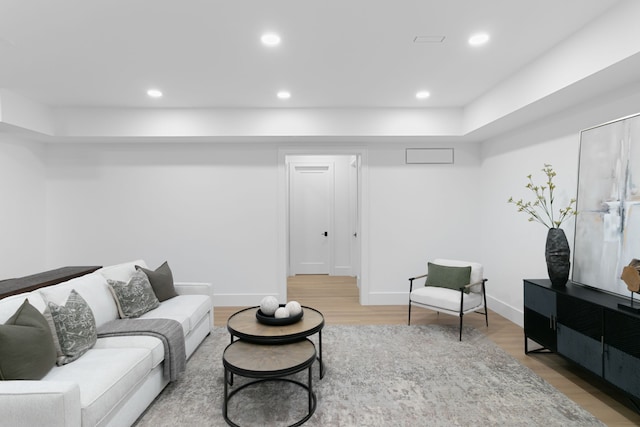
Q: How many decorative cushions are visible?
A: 5